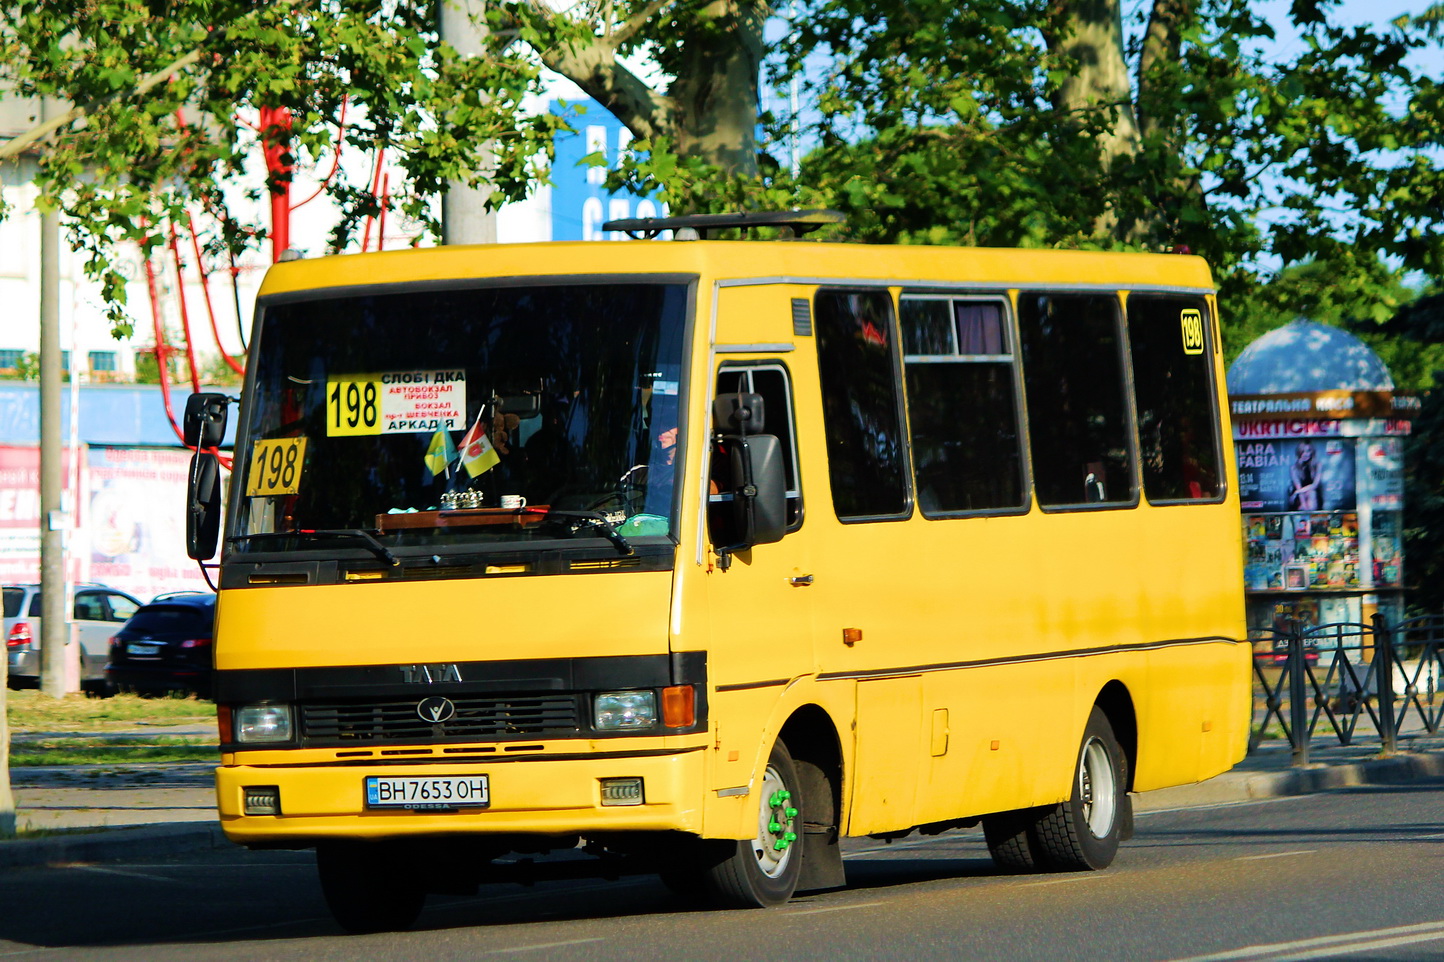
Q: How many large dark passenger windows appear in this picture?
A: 4